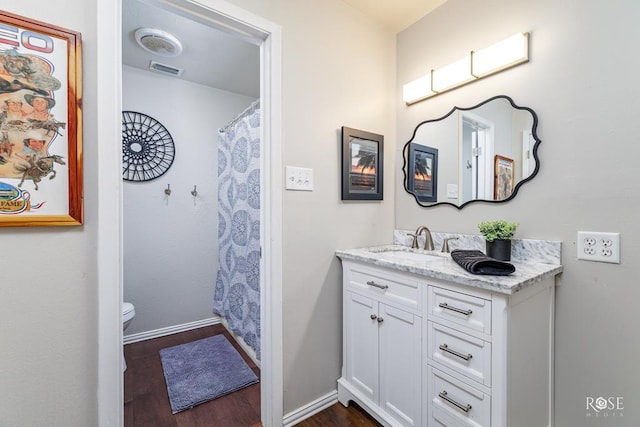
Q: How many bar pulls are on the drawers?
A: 4